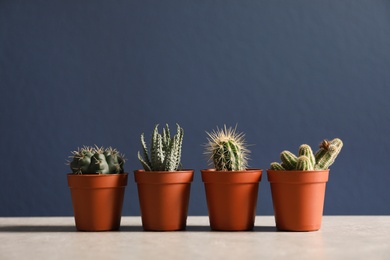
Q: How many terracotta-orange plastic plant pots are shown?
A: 4